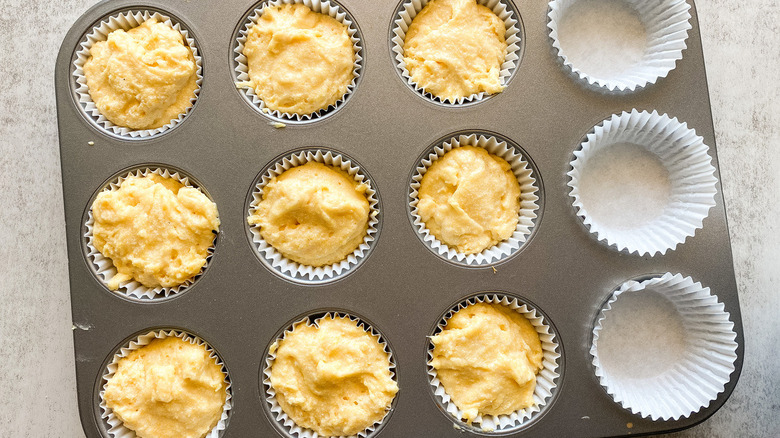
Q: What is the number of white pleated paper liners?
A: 12